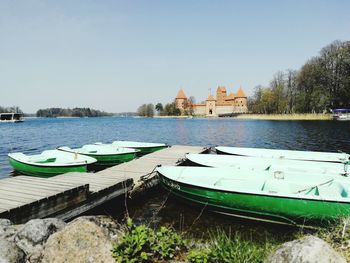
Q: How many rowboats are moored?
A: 6